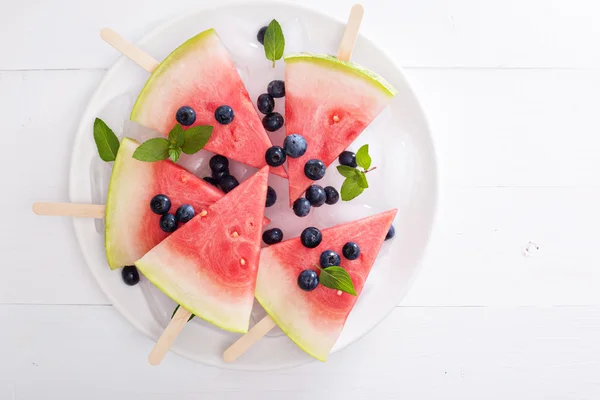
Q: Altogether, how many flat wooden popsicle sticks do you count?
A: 5